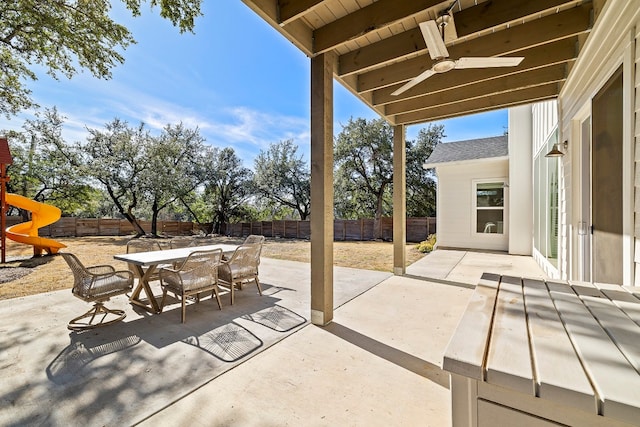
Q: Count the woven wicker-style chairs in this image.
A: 6